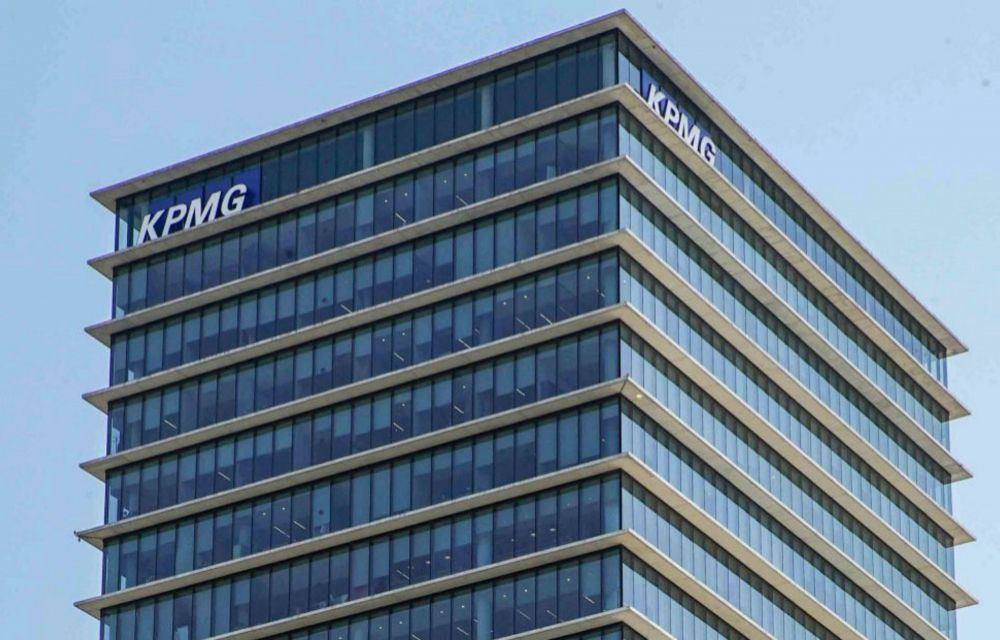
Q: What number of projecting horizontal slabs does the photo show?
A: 9